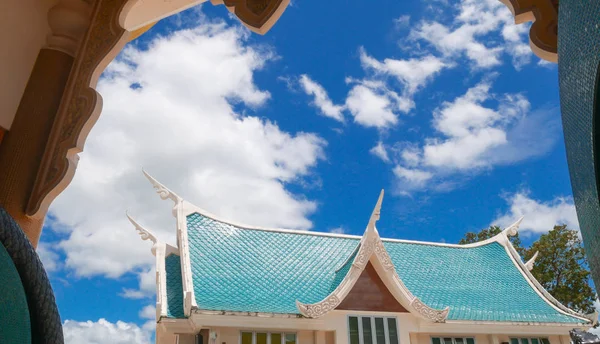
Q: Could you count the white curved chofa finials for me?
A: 5